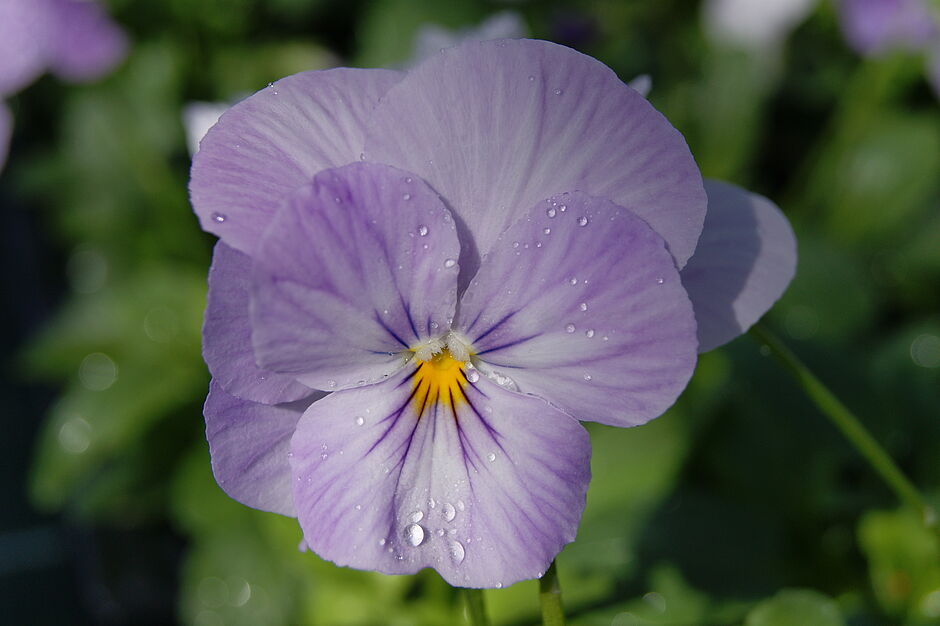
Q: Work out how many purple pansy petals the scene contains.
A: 8